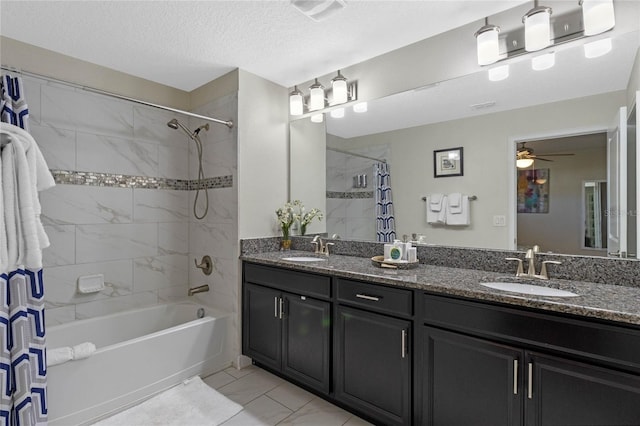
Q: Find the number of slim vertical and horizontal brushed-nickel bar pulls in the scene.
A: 6